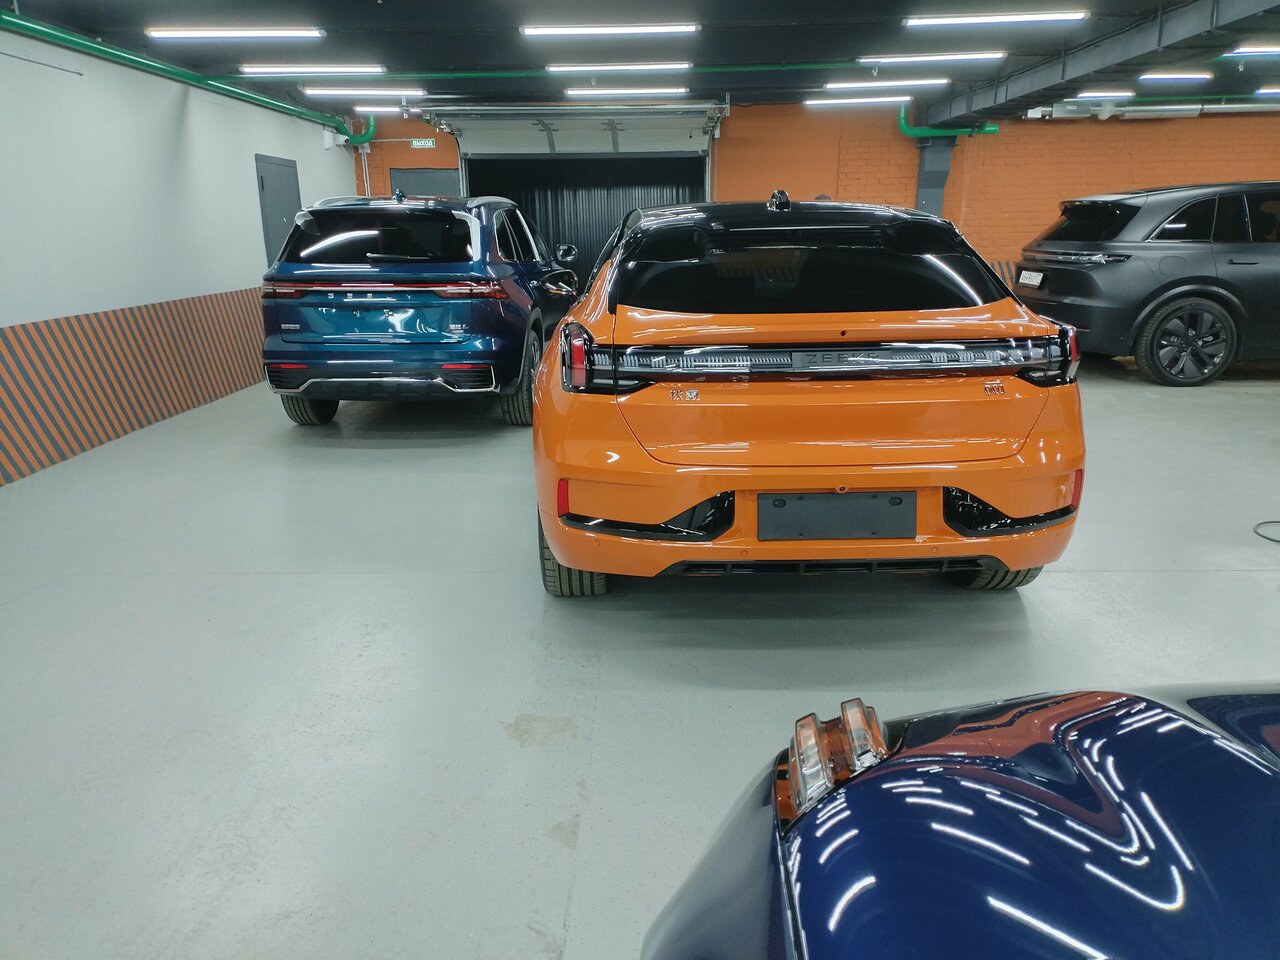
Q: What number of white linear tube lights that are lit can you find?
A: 15